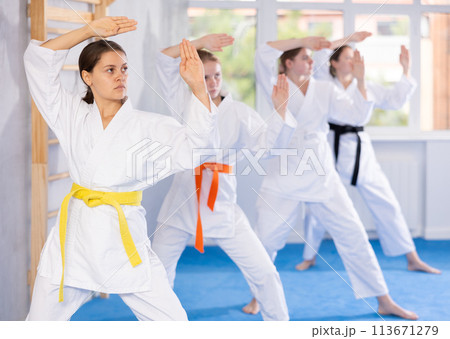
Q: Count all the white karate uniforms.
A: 4